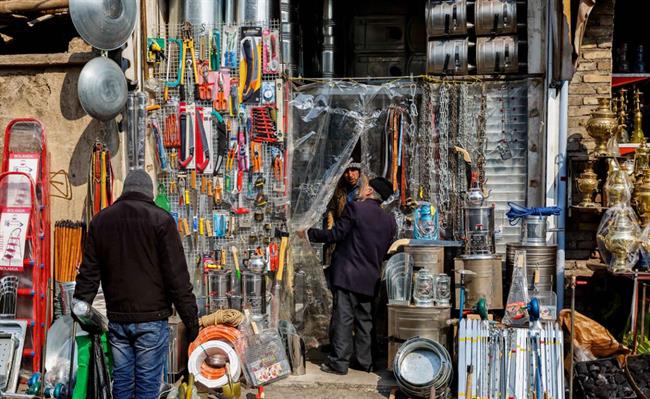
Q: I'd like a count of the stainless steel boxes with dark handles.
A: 4